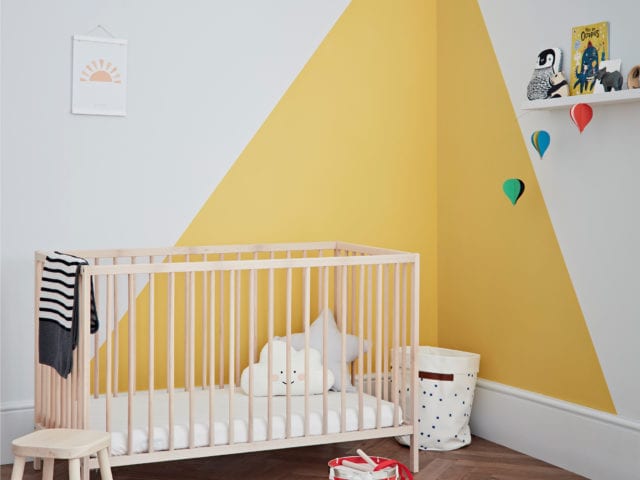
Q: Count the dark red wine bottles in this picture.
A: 0